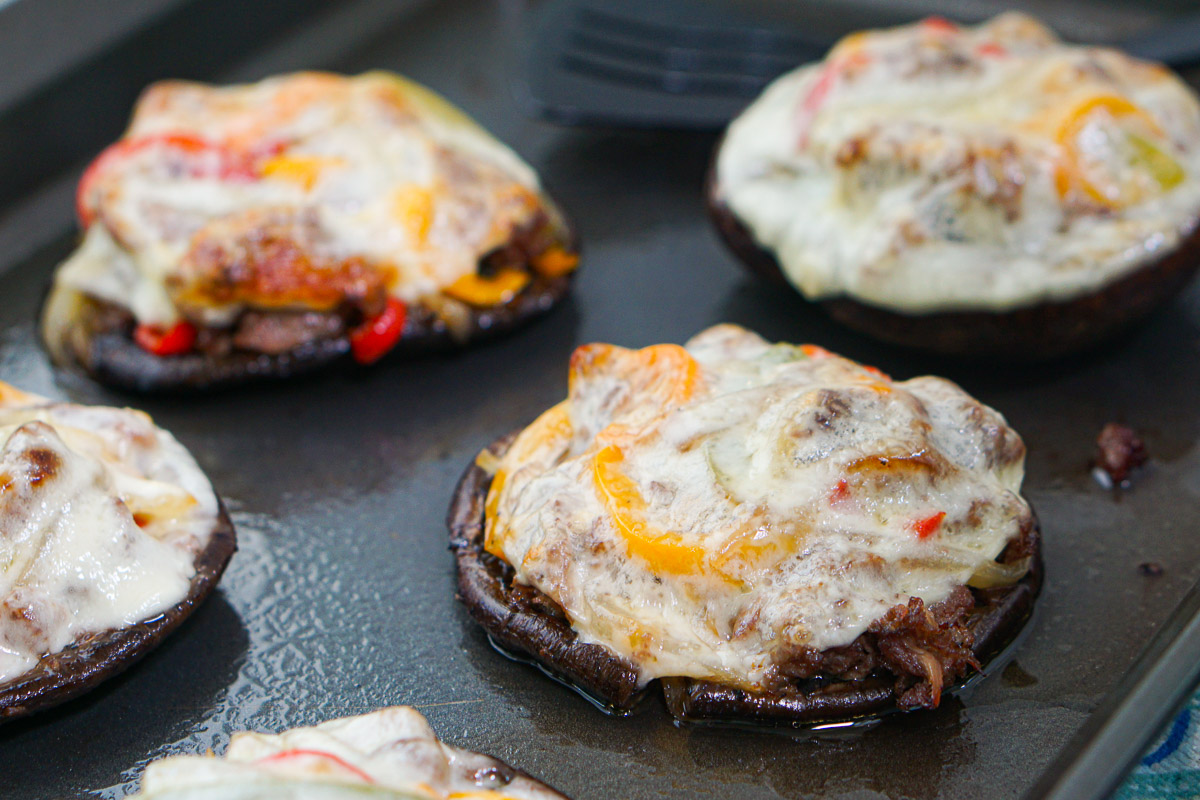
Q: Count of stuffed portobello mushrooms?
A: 5